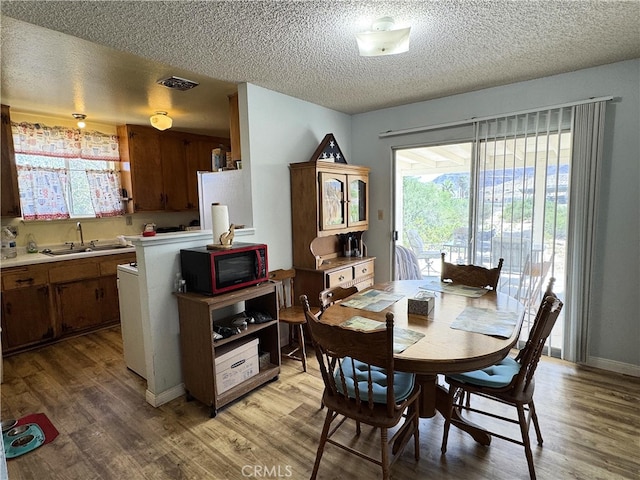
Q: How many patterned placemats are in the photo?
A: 4